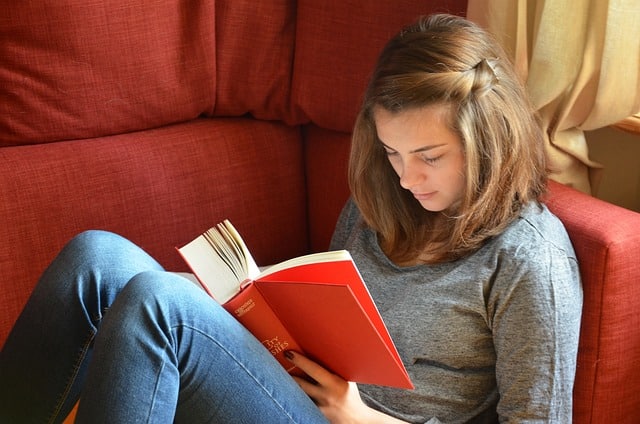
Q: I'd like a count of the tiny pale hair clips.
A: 1